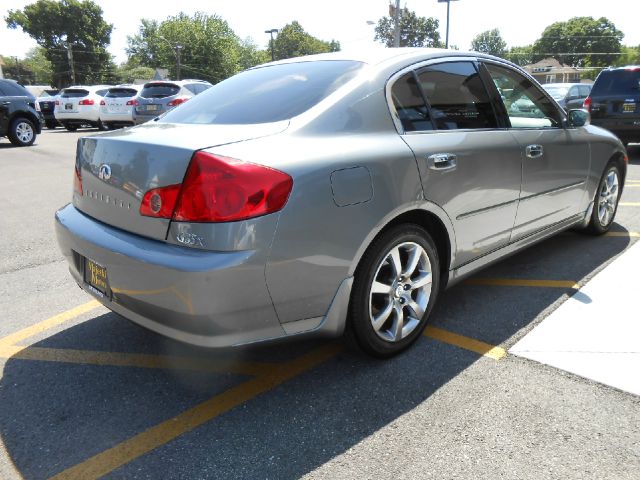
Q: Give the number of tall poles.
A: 5